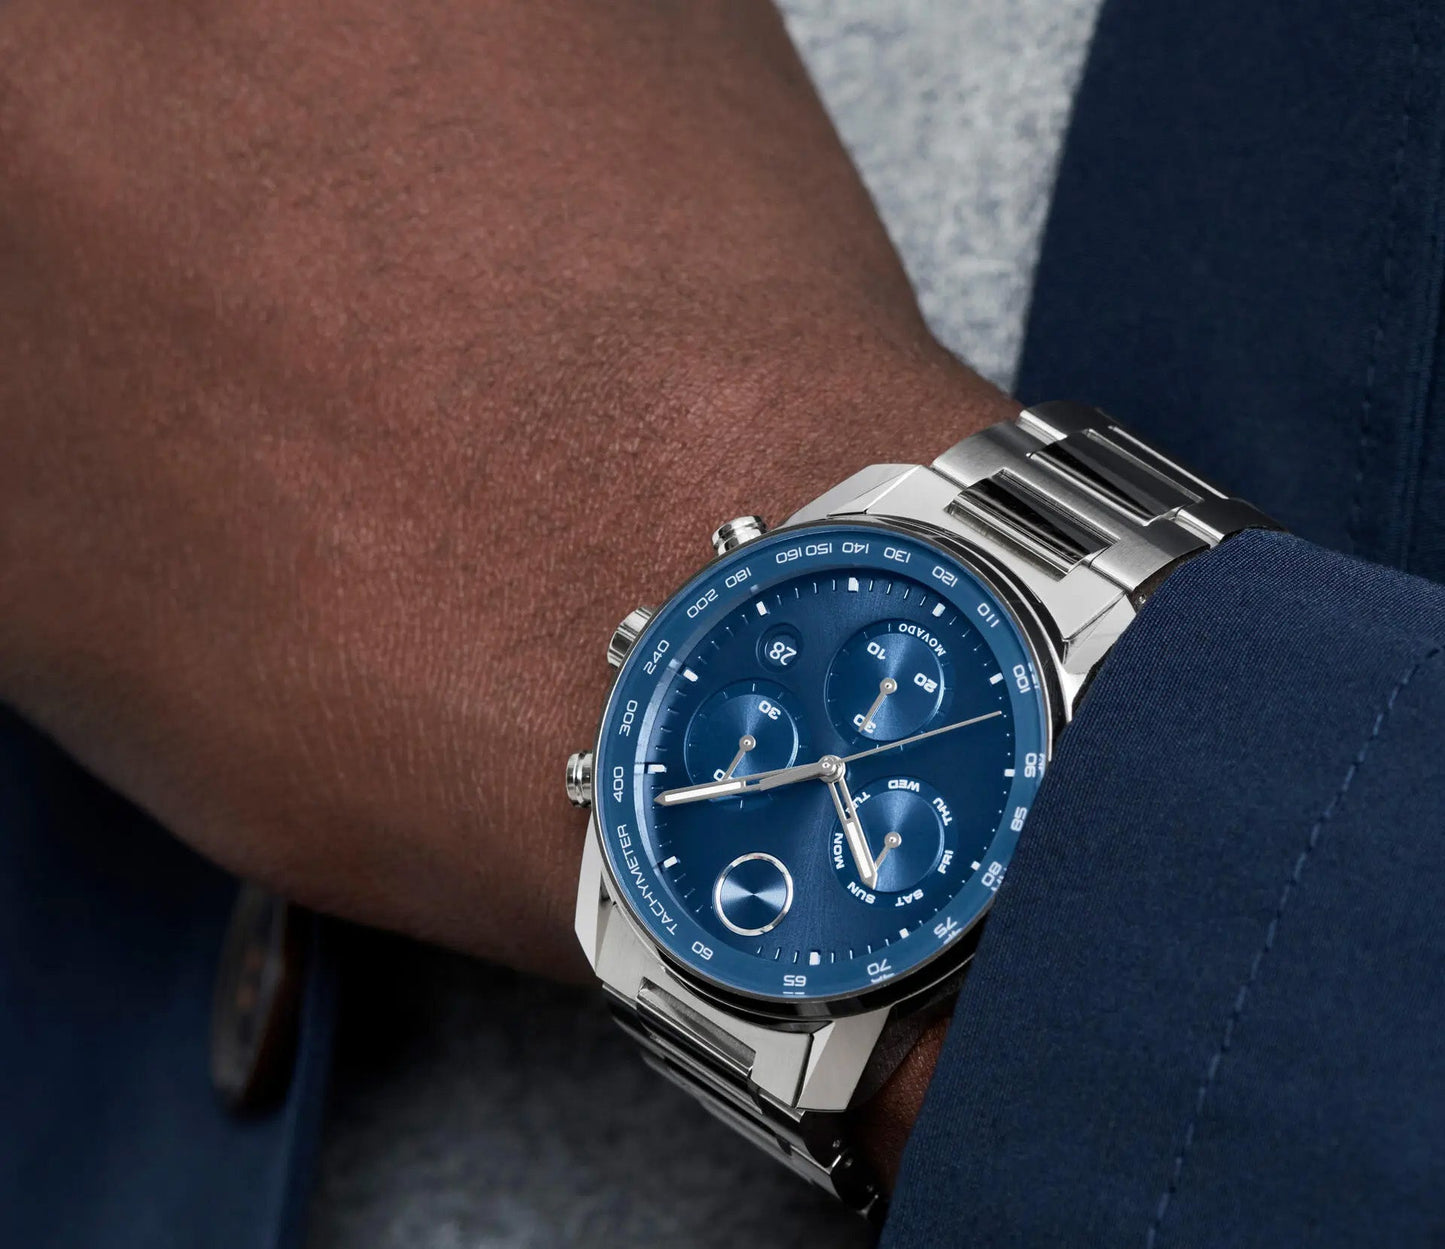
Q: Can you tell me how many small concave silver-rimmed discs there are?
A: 1